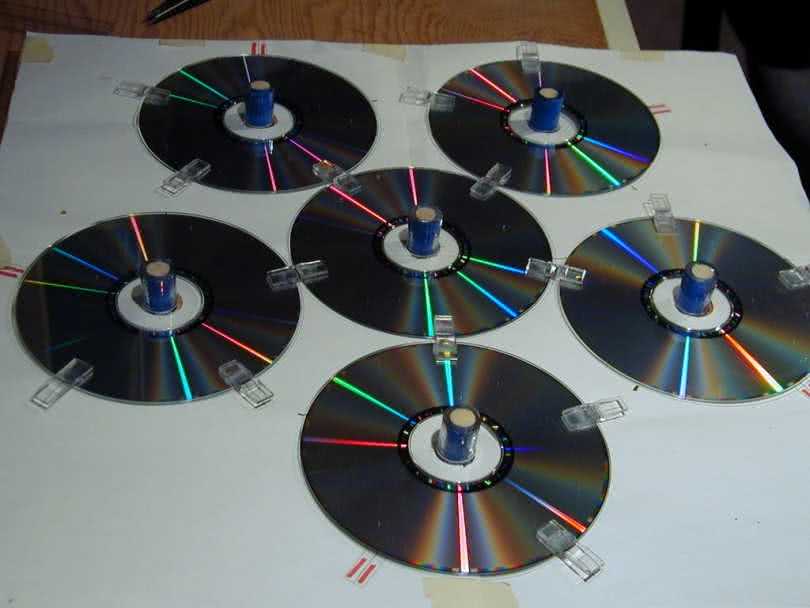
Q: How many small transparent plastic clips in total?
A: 15